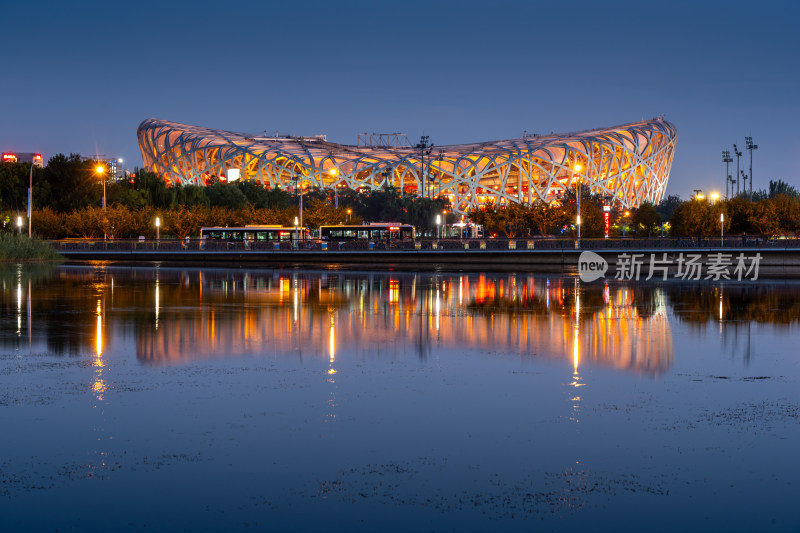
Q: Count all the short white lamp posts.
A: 6